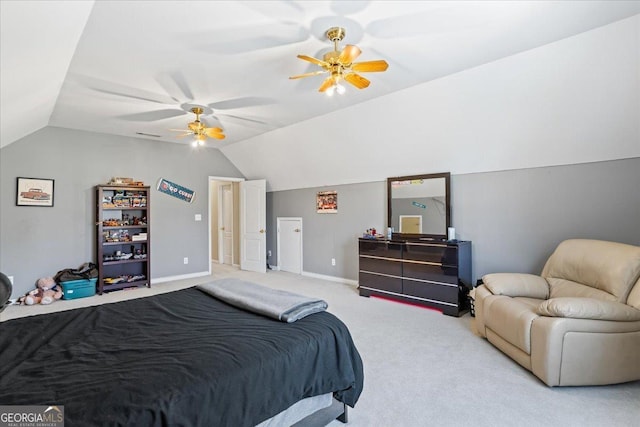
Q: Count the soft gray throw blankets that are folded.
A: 1